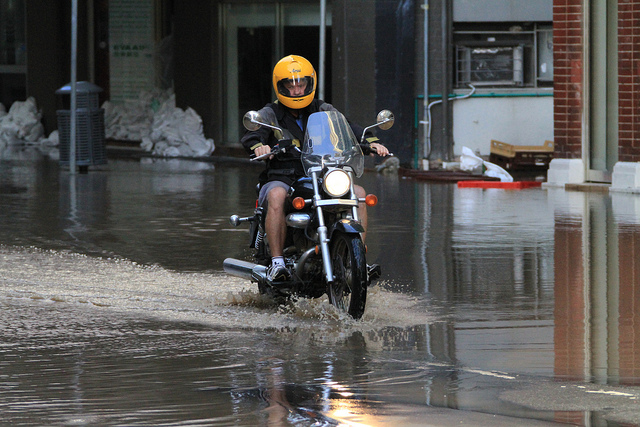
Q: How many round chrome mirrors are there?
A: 2